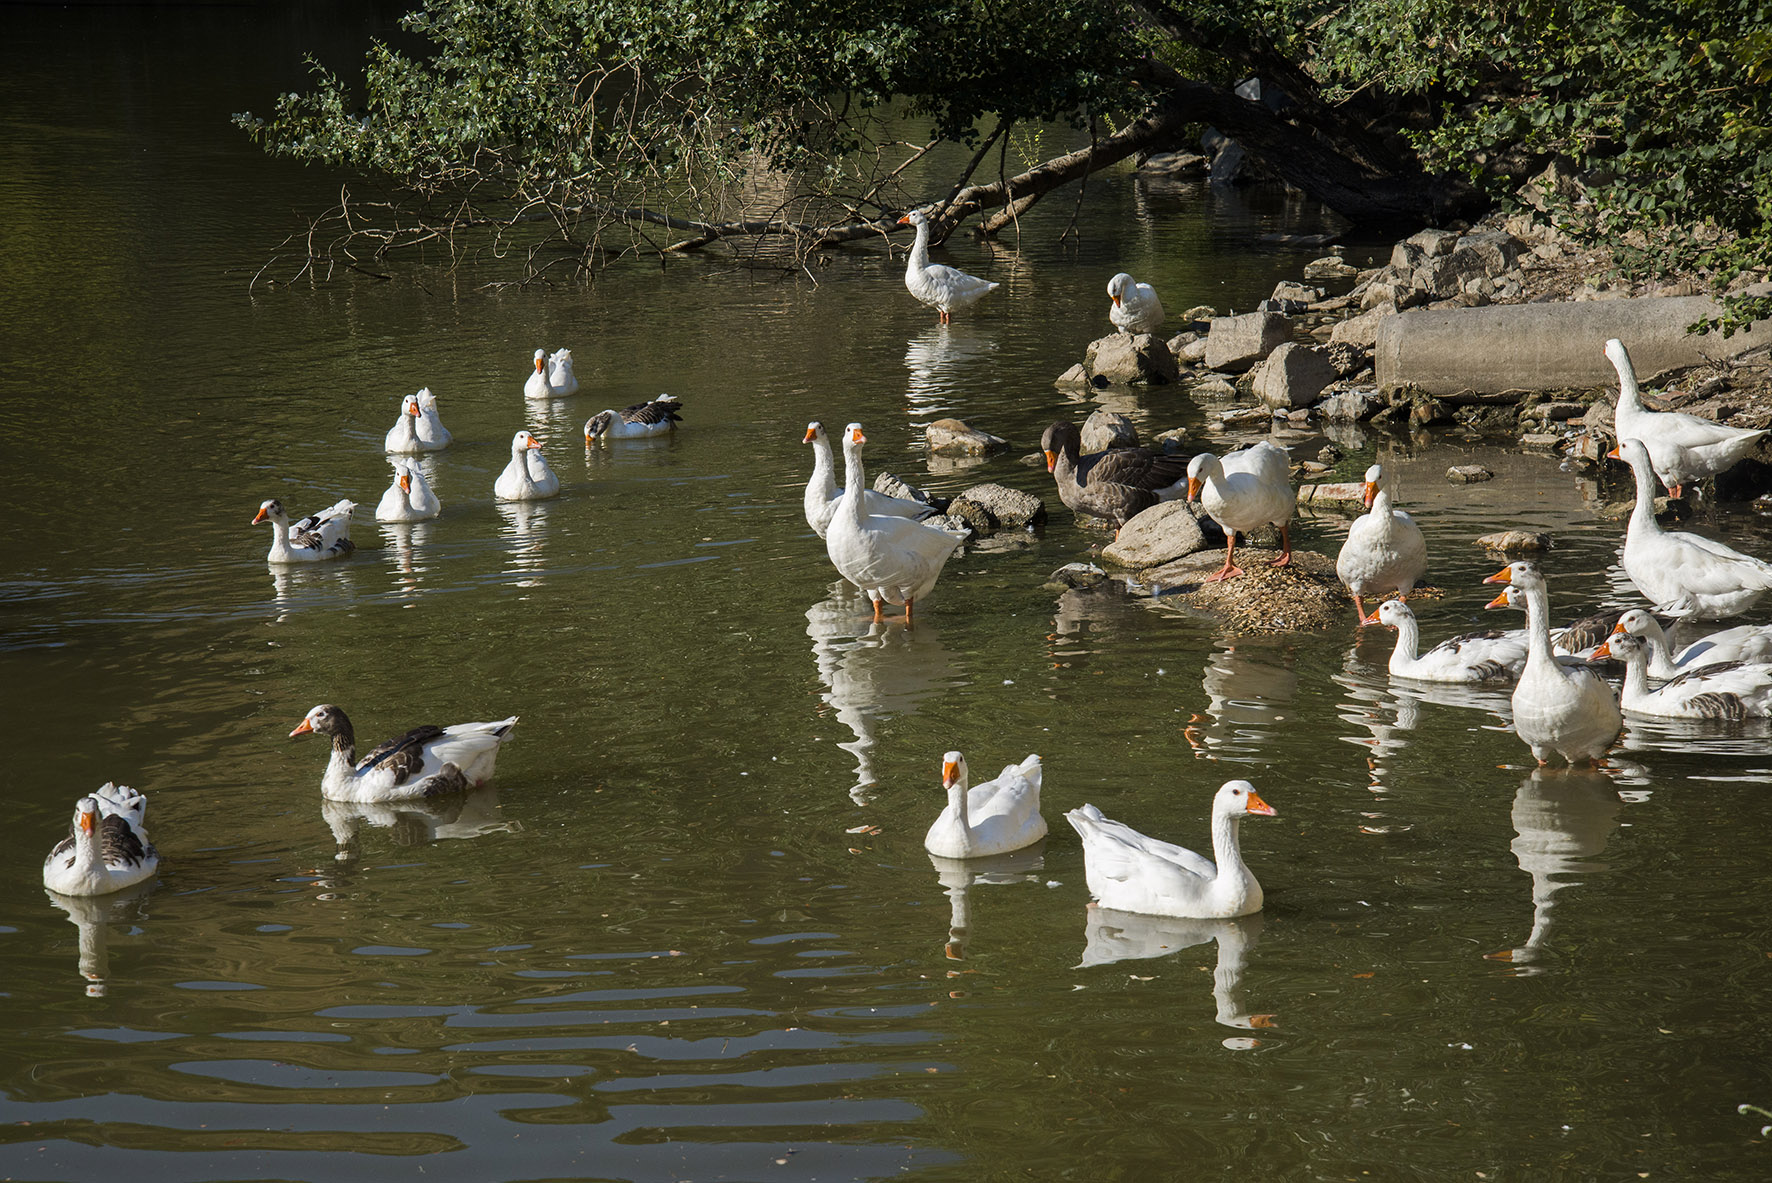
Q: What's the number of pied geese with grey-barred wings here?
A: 7